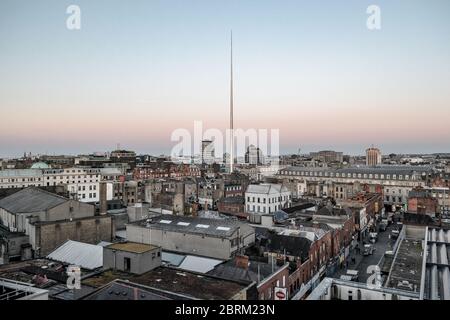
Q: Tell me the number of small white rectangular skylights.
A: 4